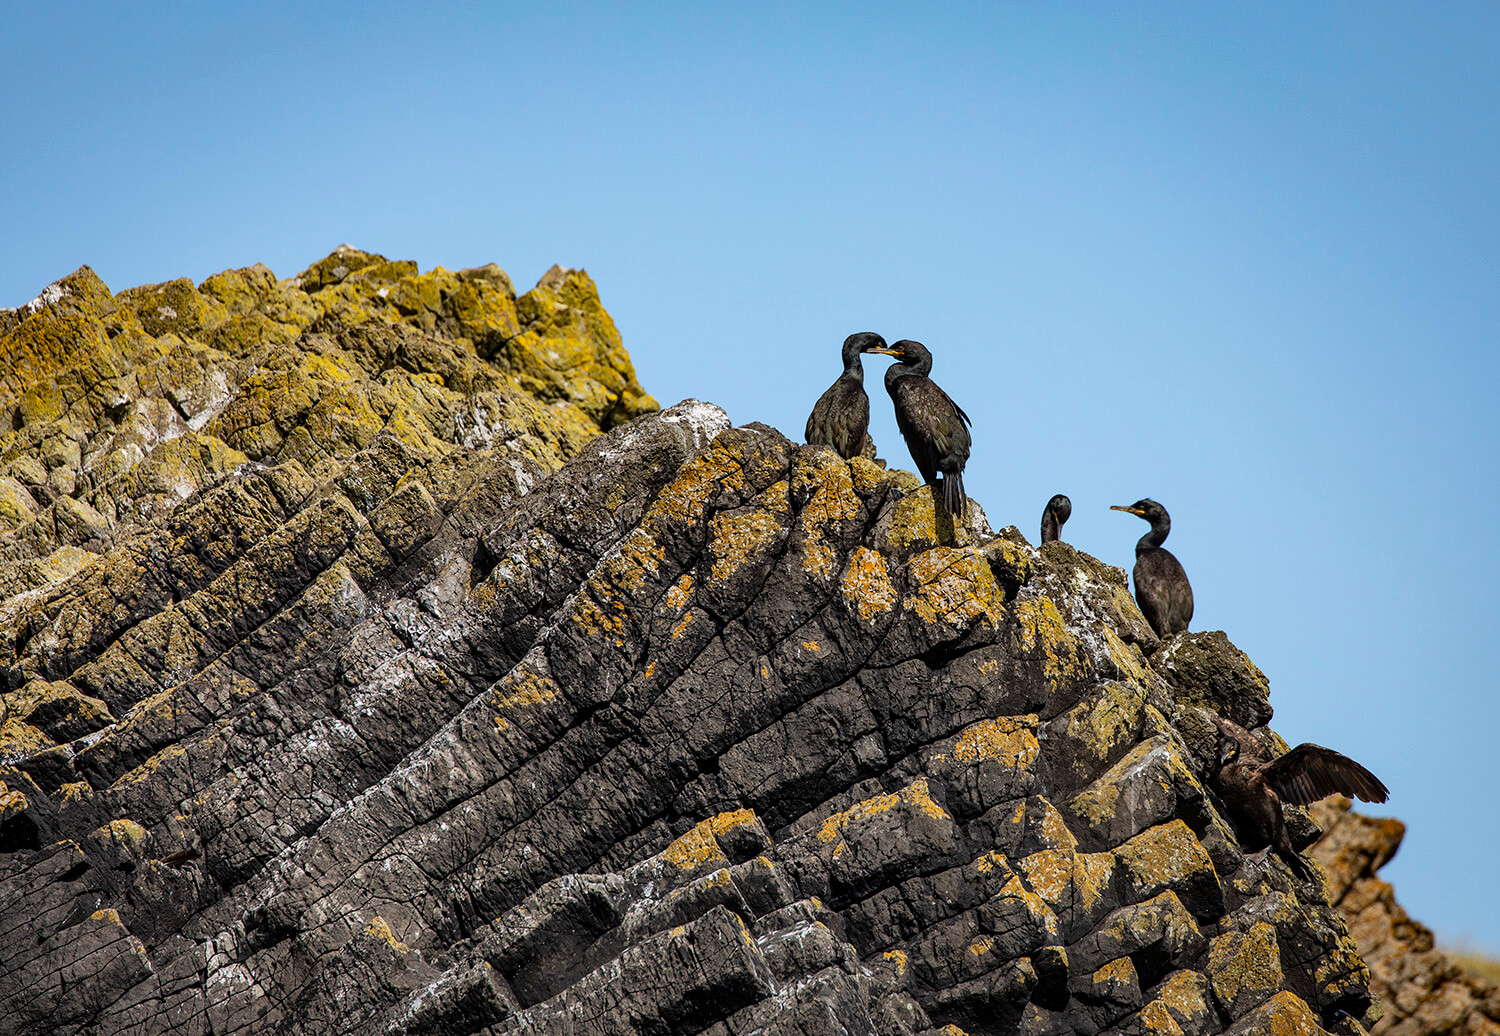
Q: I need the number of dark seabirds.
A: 5